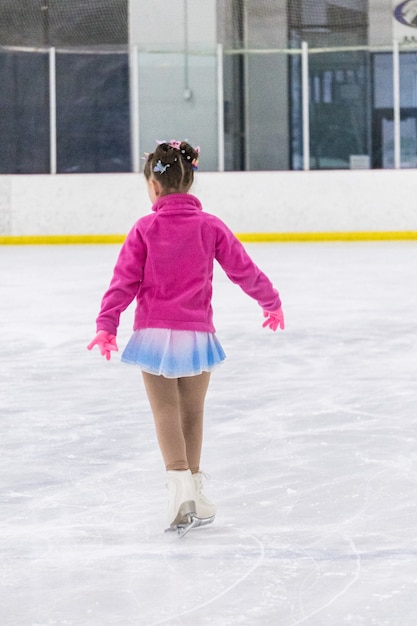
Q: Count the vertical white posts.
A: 5